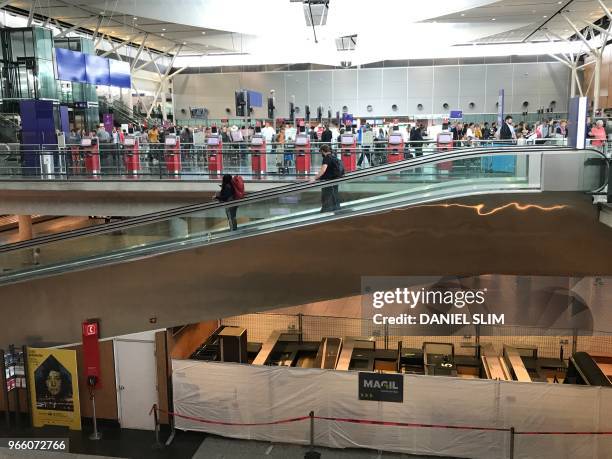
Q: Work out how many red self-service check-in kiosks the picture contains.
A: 9